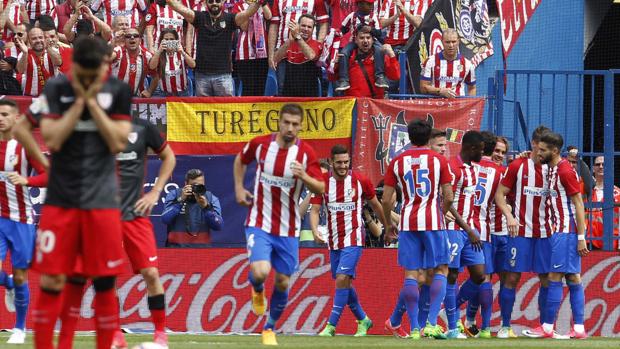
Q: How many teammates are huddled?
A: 7